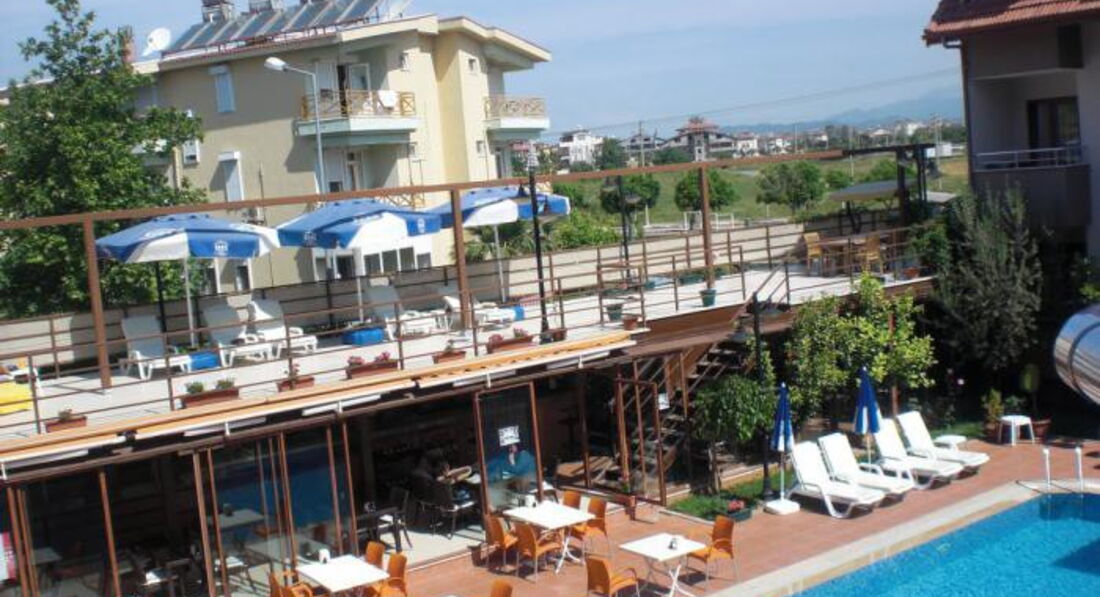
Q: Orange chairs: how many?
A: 11